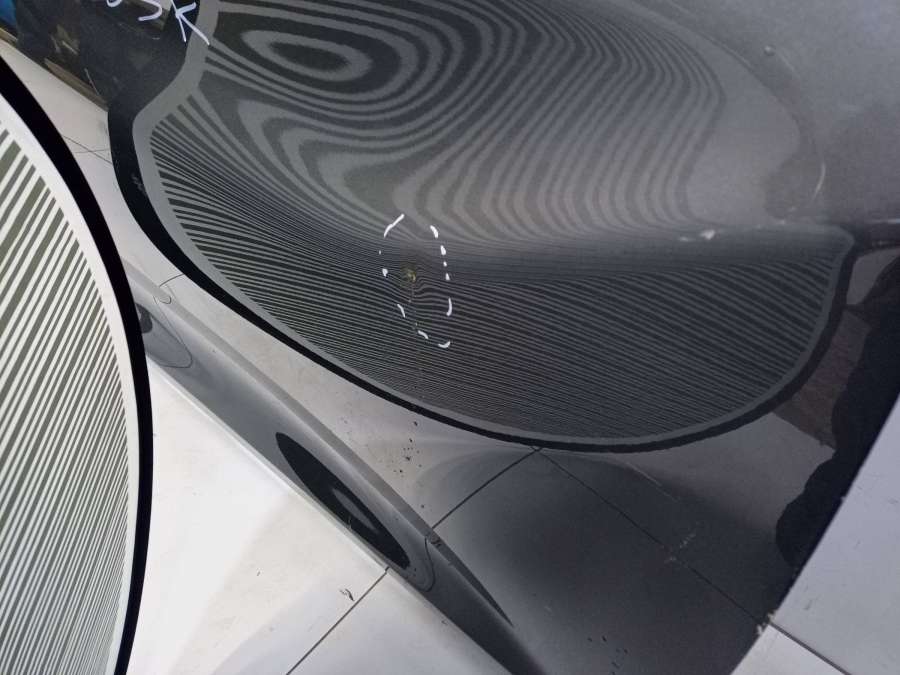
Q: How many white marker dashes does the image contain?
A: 11